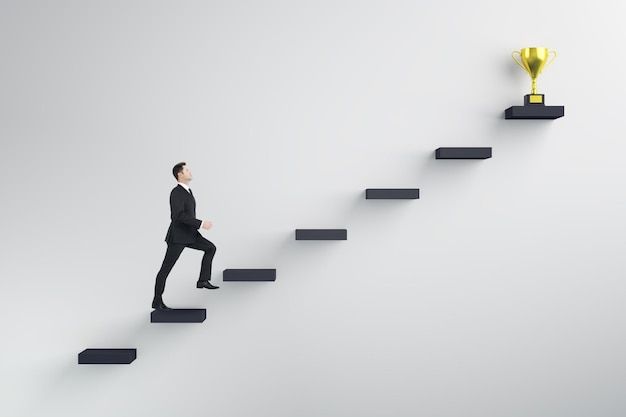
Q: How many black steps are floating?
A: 7